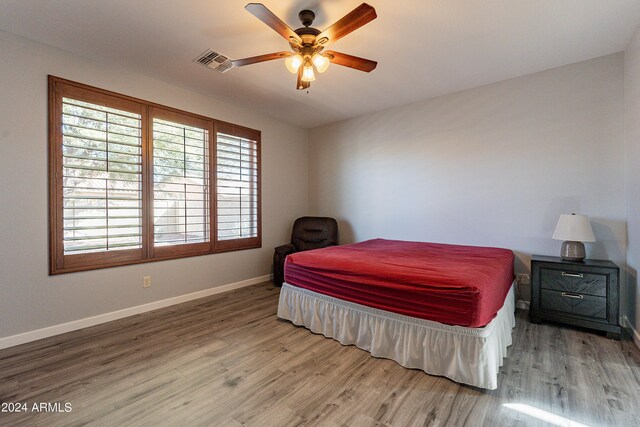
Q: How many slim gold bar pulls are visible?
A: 2